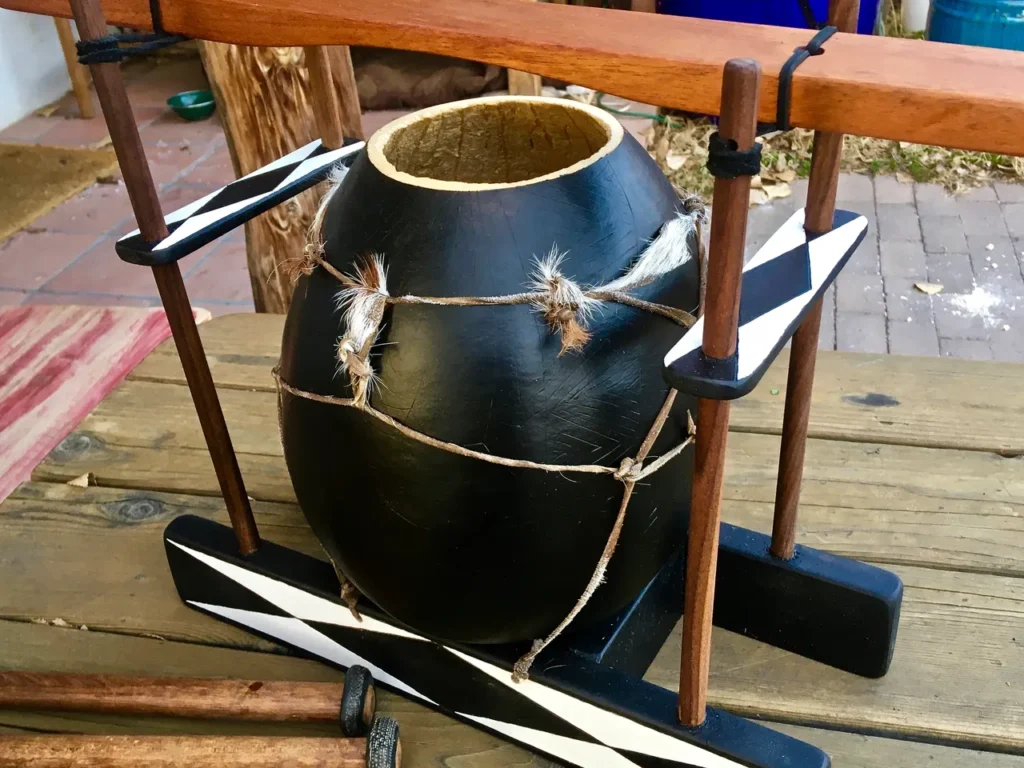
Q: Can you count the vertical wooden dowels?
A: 4